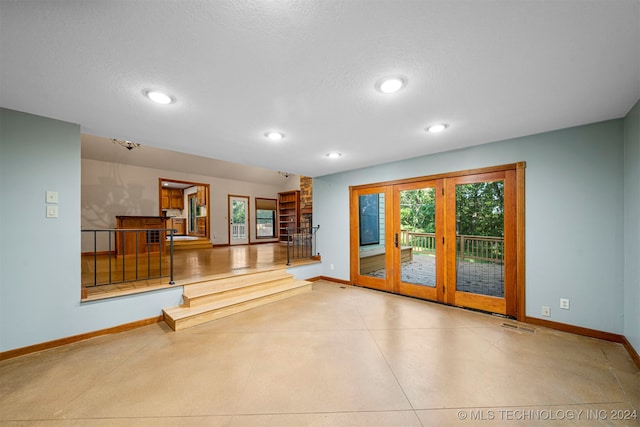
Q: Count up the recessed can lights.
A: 5